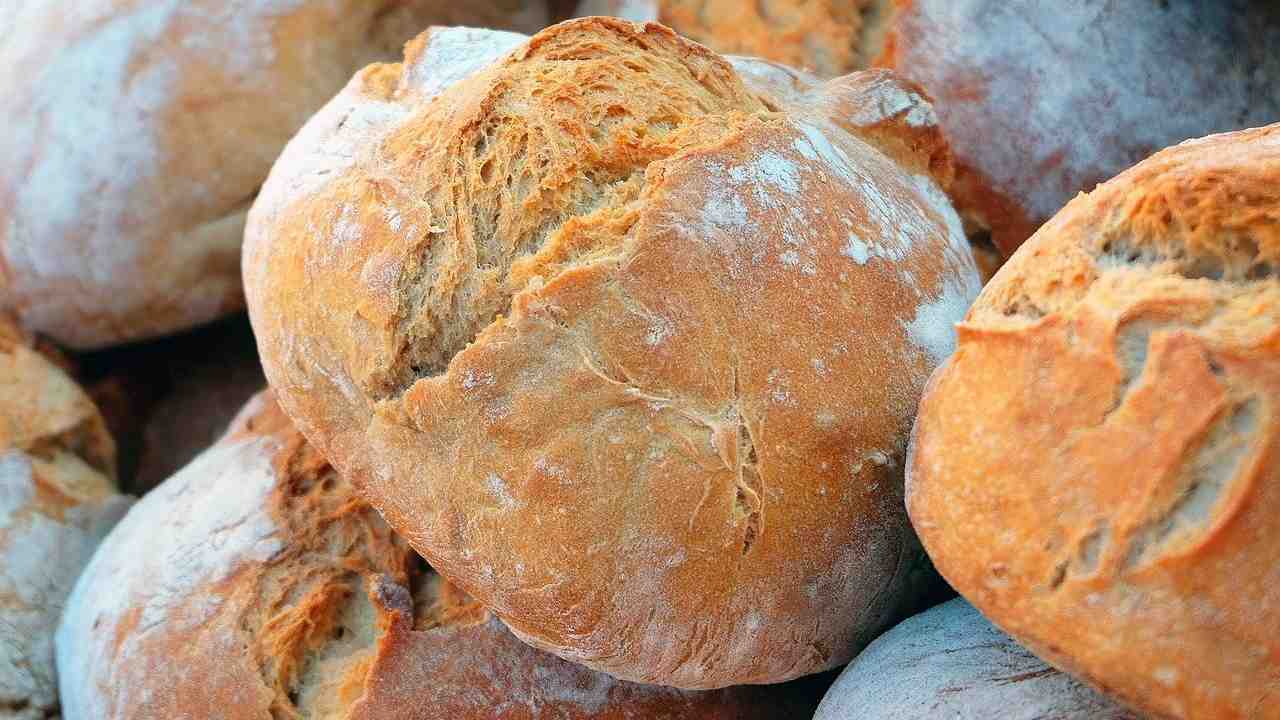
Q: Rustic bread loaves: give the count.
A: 7